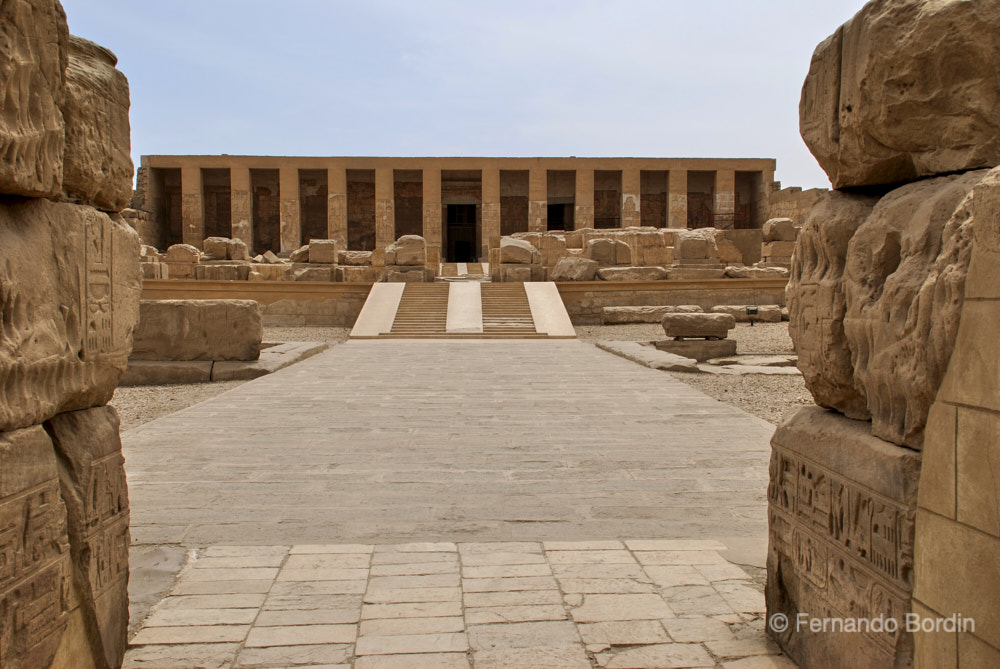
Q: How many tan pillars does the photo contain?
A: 12